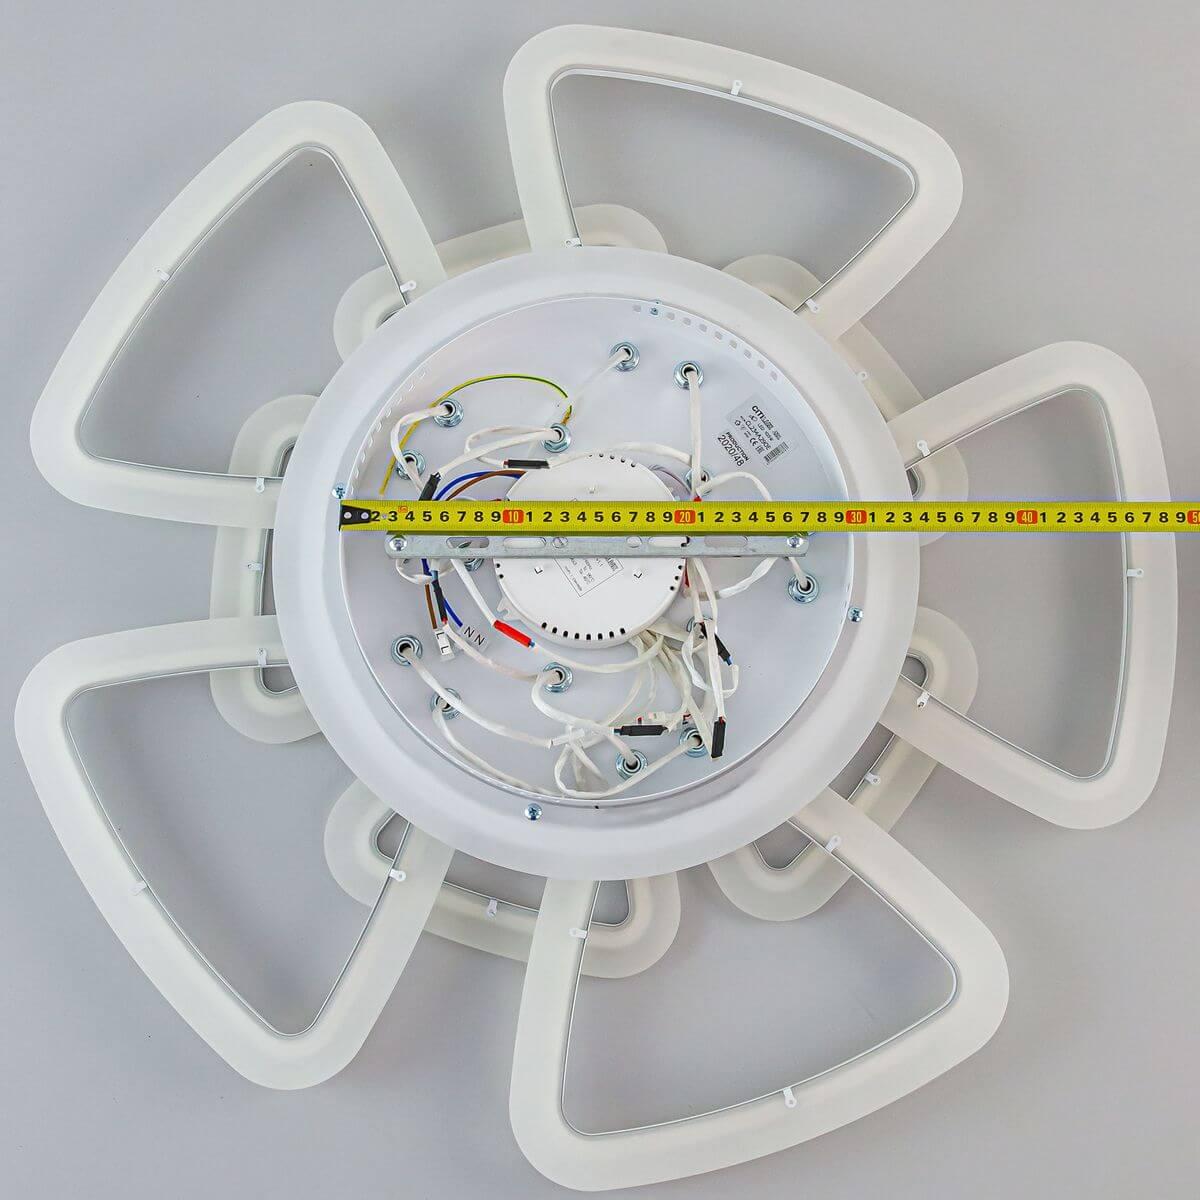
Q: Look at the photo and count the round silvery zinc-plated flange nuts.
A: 14